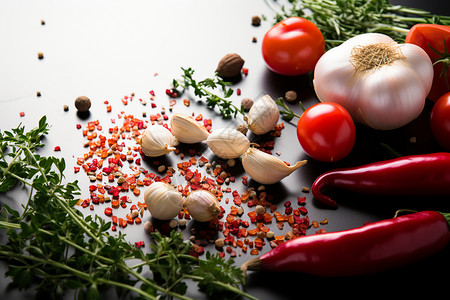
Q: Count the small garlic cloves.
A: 7